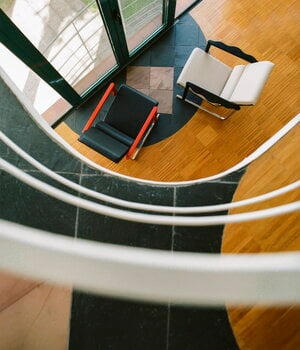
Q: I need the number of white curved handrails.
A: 4